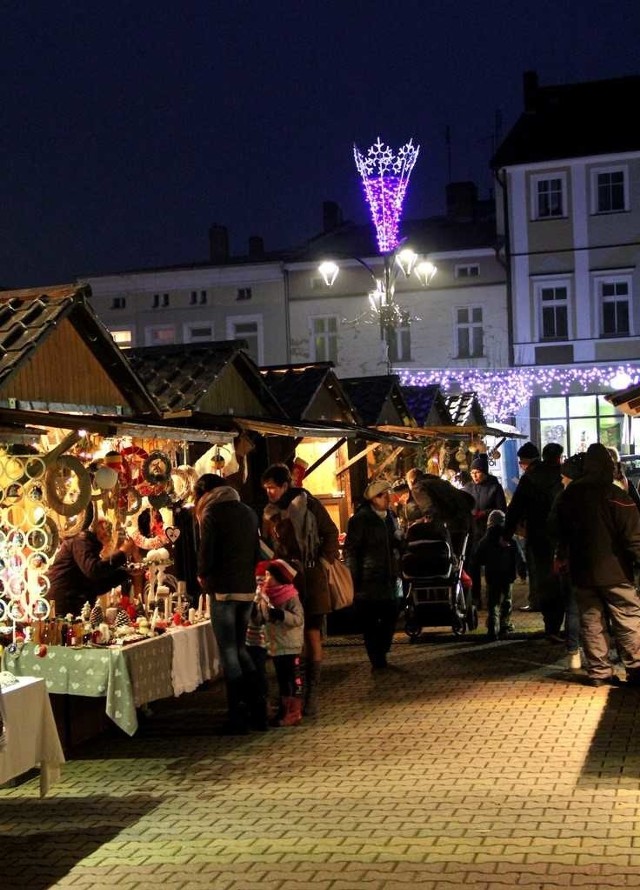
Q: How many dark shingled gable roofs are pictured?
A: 6